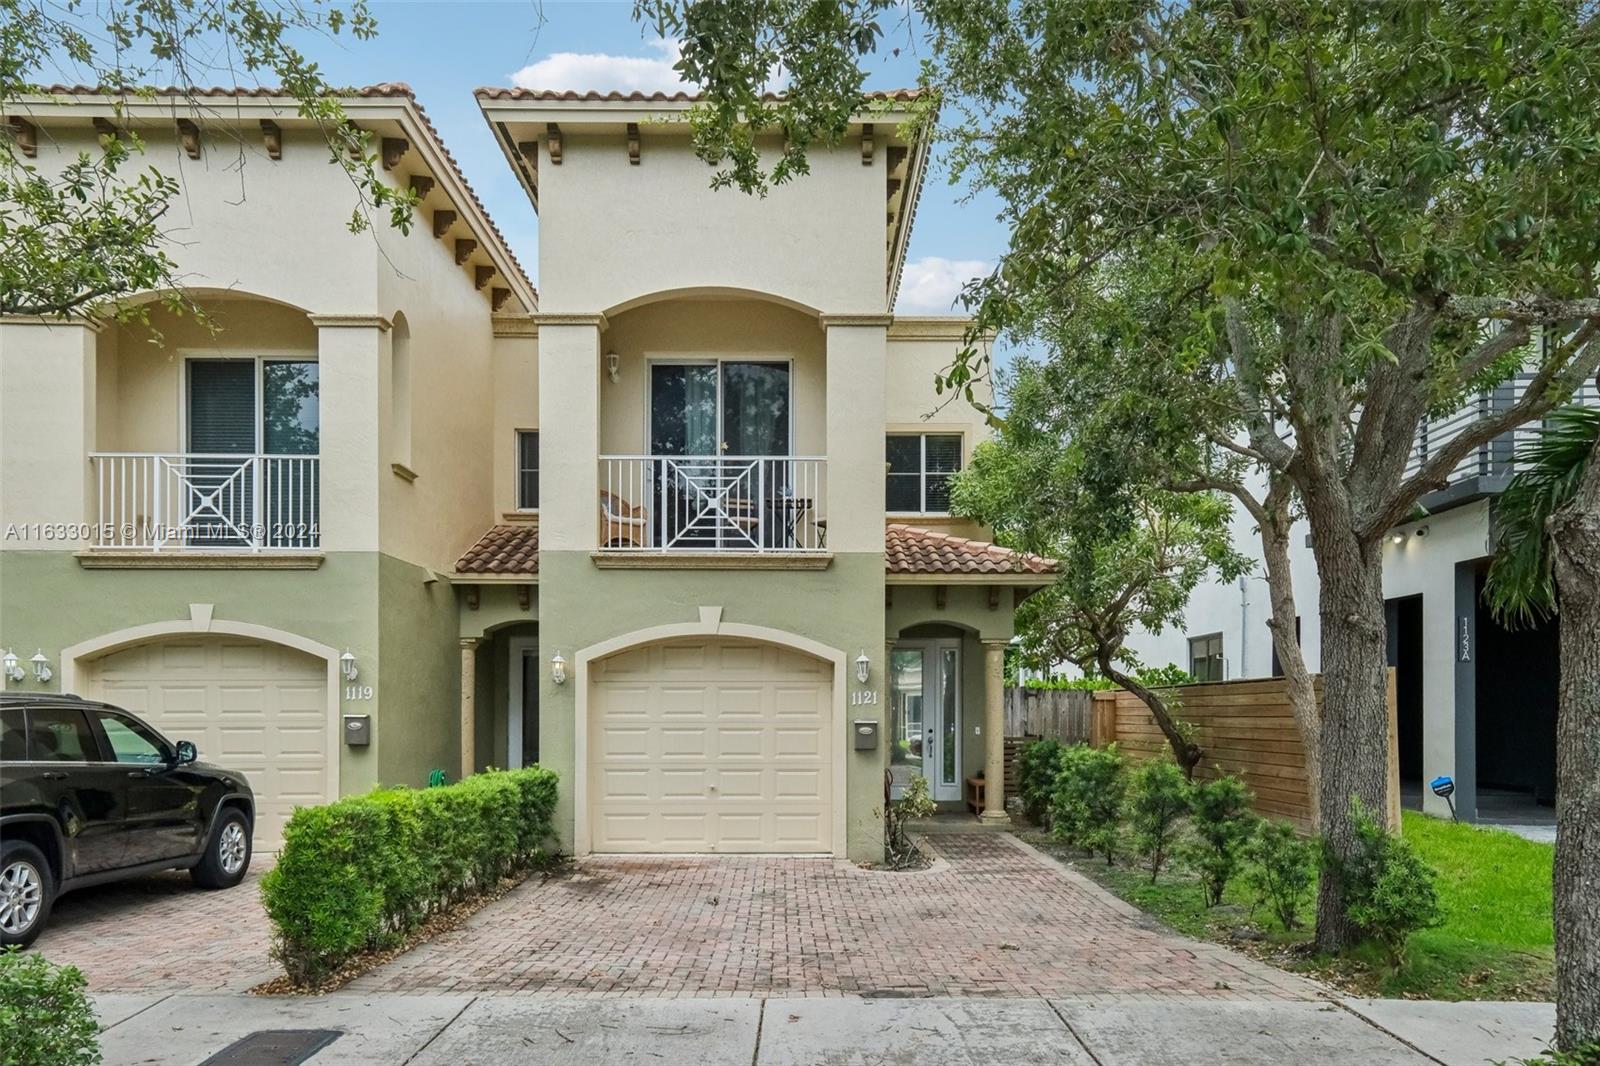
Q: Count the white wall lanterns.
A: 6